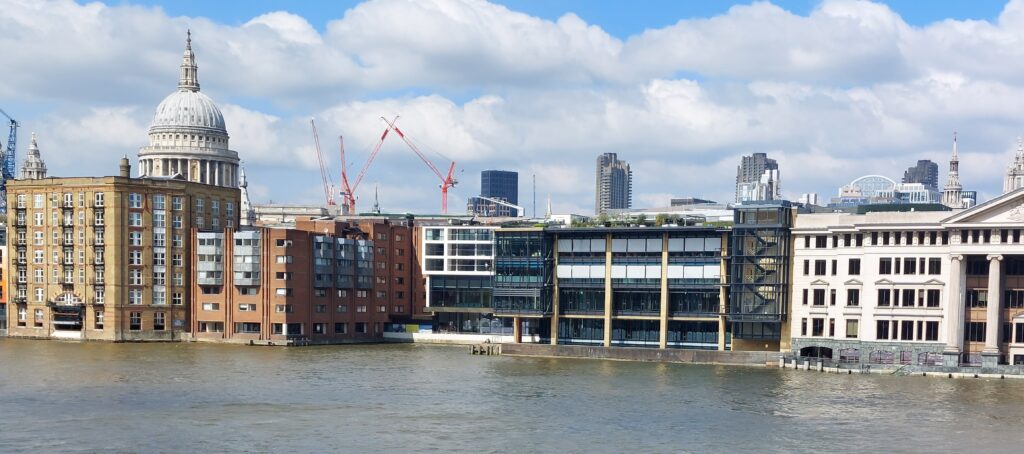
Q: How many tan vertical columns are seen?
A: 4